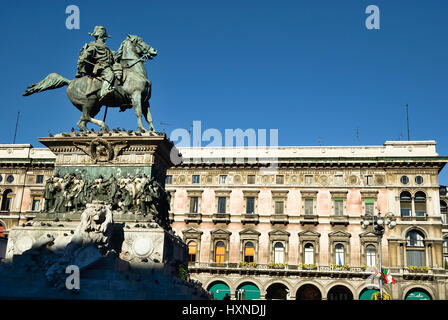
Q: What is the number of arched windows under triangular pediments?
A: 7